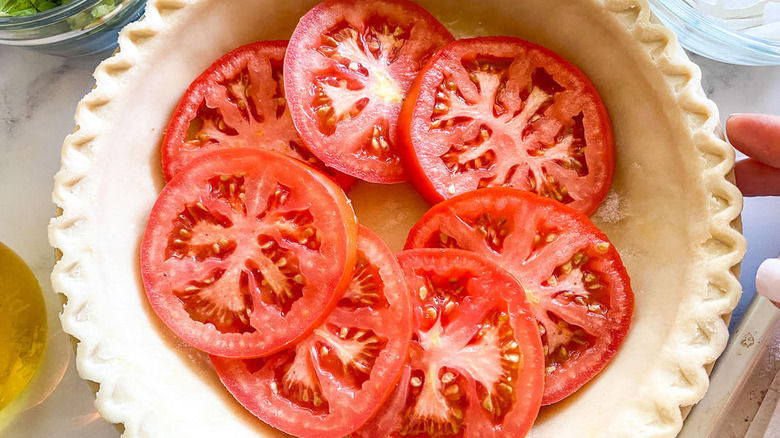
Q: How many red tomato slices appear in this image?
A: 7